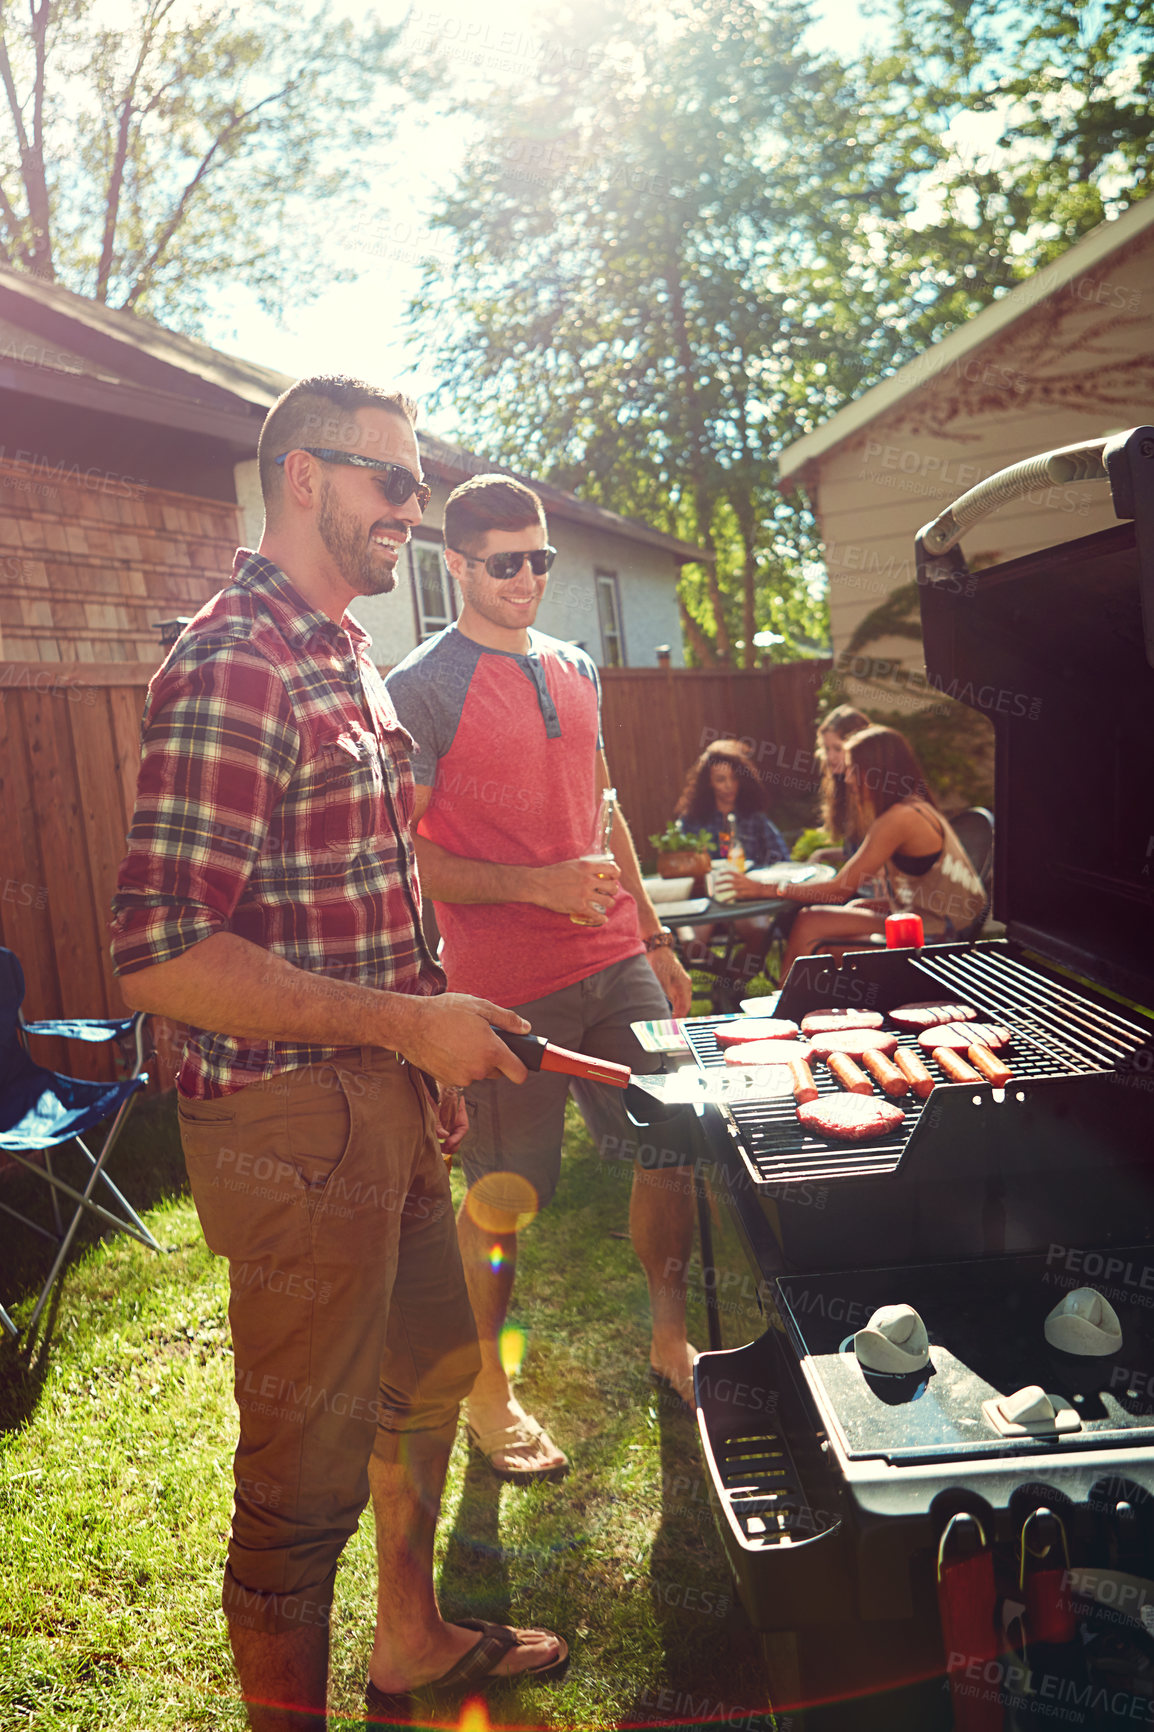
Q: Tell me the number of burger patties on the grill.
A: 7